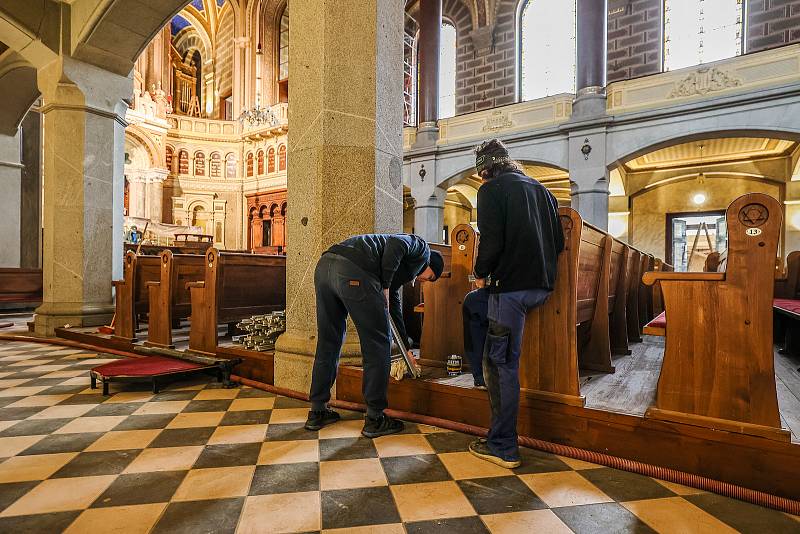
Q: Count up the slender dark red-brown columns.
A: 2